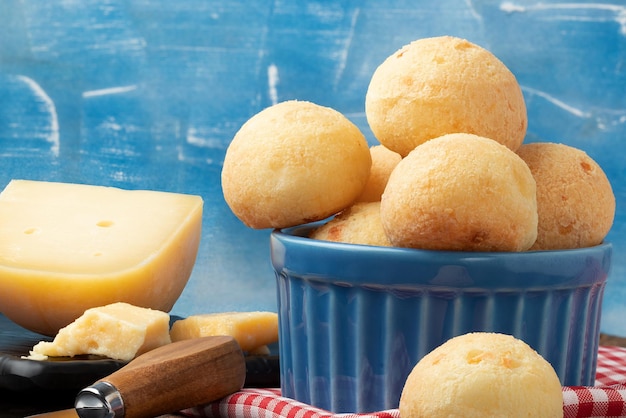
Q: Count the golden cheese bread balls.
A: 7